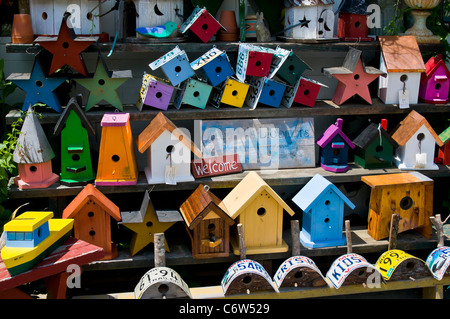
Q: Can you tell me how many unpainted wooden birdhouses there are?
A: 2